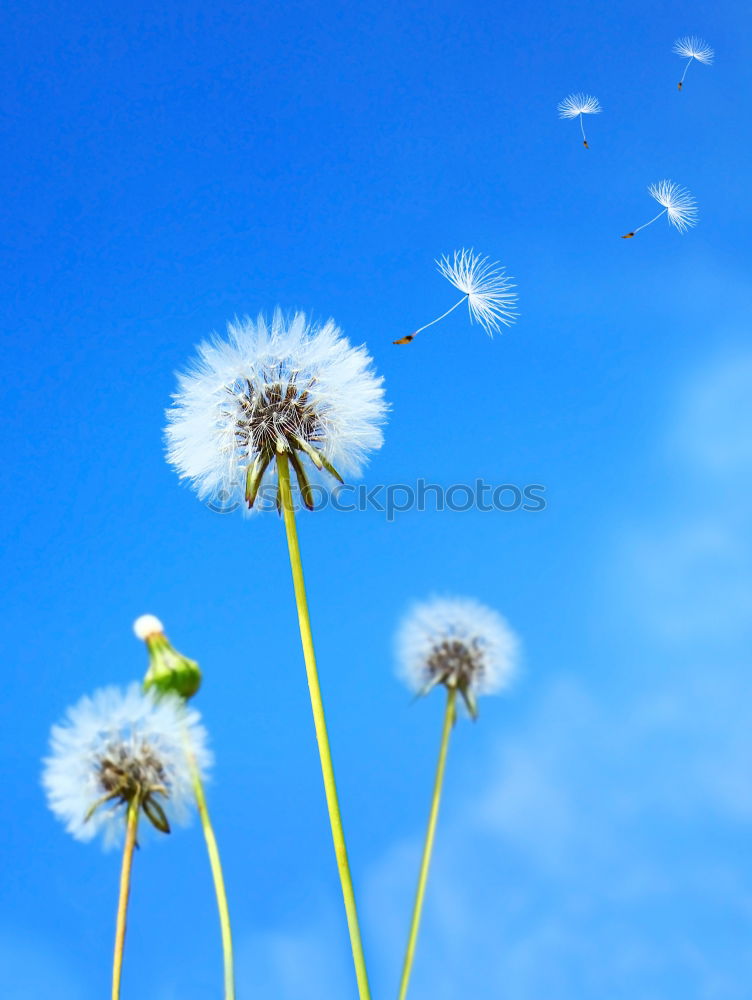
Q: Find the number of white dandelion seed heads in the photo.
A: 3